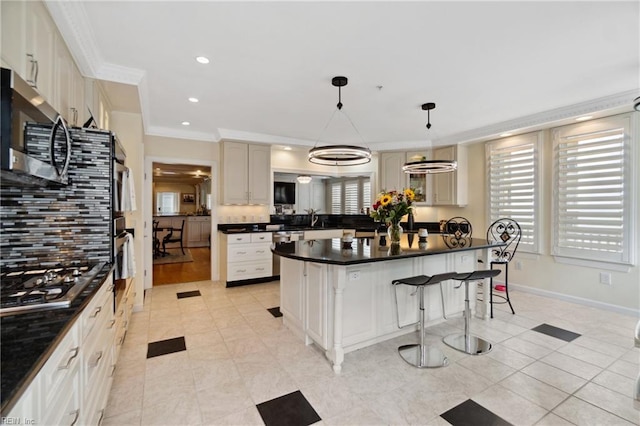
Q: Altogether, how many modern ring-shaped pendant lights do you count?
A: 2